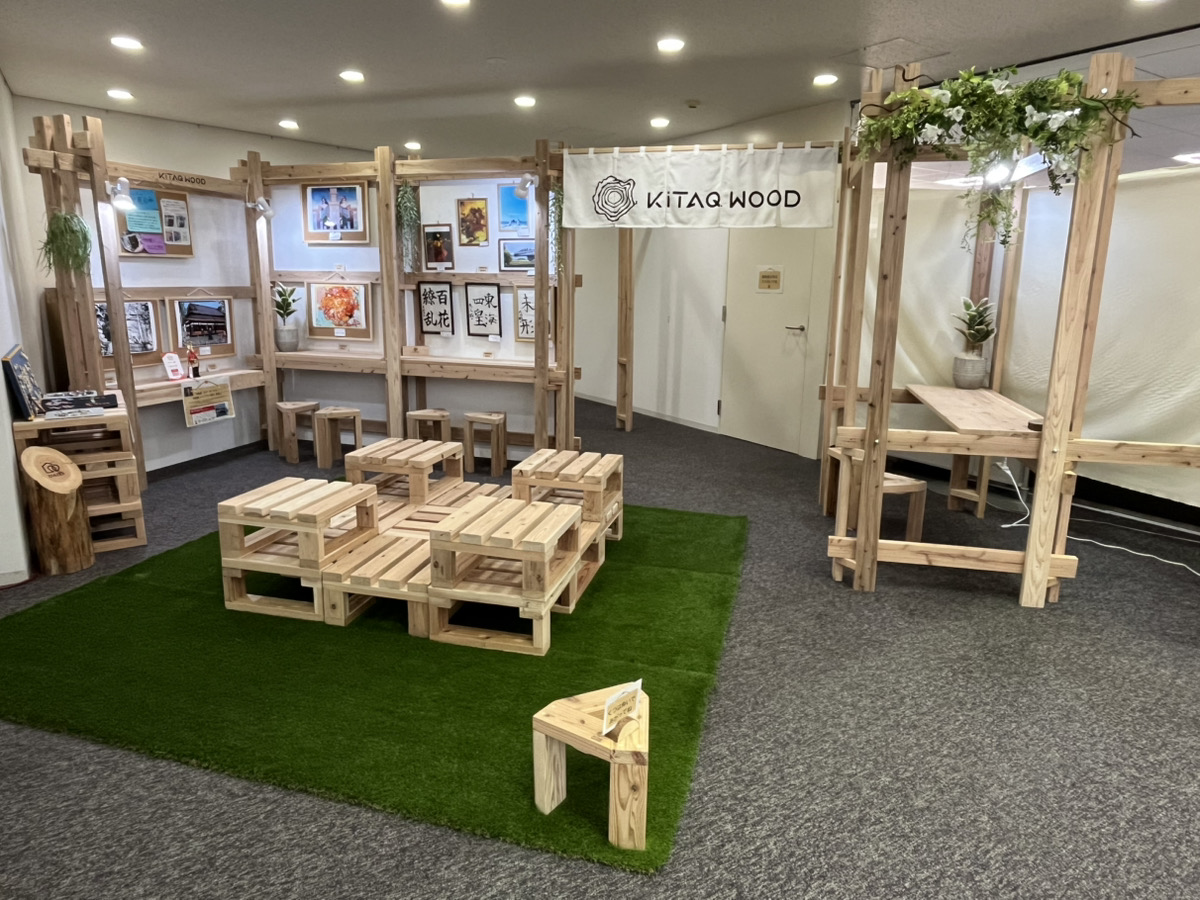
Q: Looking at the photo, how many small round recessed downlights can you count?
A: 11